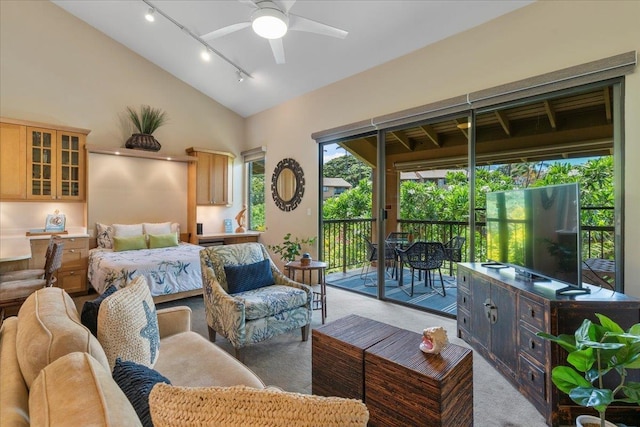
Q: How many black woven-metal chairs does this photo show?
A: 4